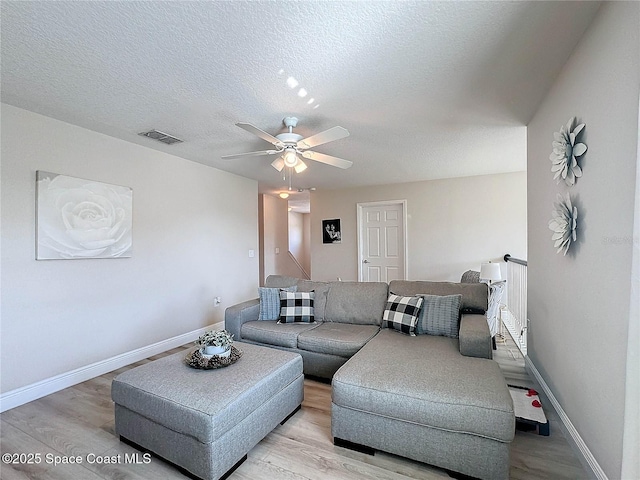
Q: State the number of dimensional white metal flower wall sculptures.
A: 2